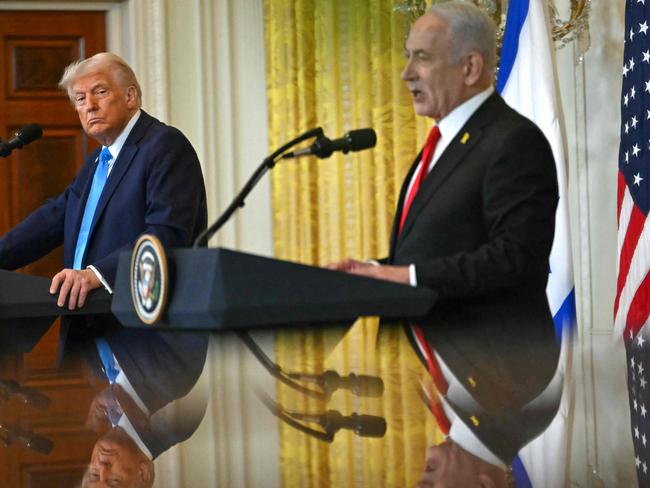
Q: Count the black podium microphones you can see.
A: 2